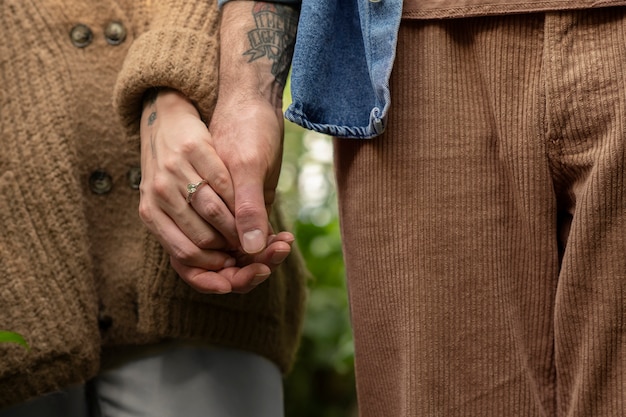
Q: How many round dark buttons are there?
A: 4